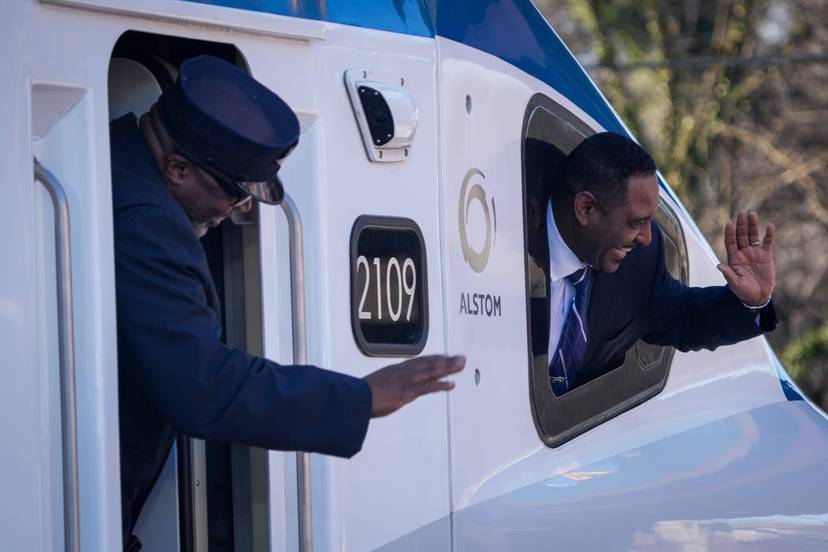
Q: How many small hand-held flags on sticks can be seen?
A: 0